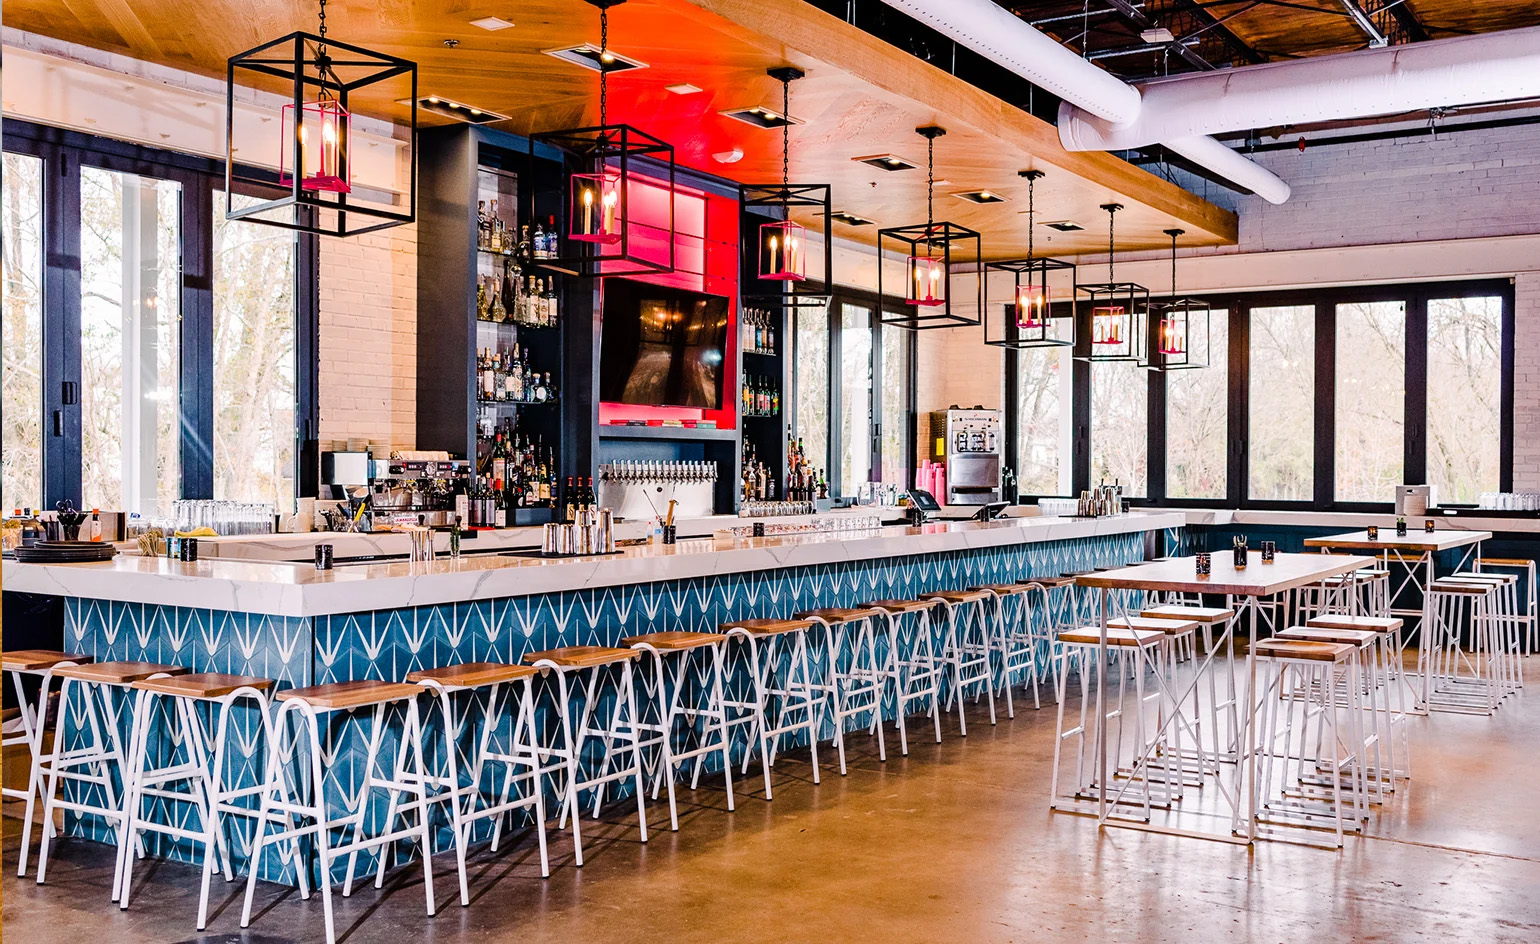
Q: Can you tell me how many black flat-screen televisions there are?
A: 1